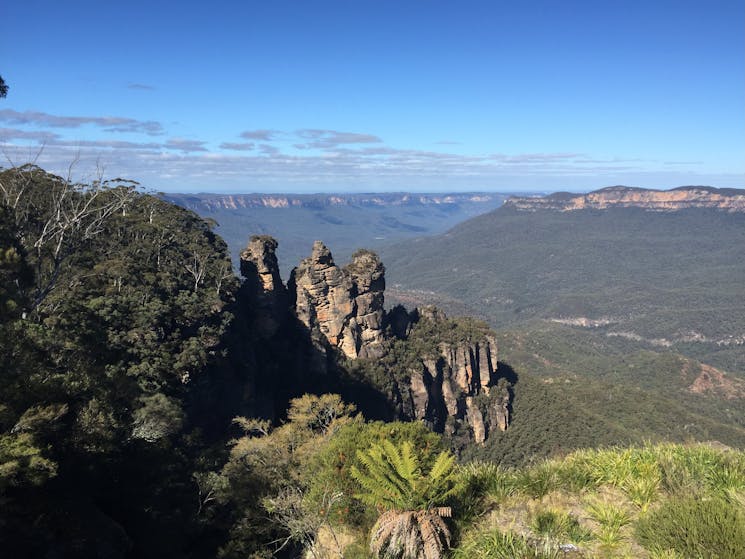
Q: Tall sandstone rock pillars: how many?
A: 3